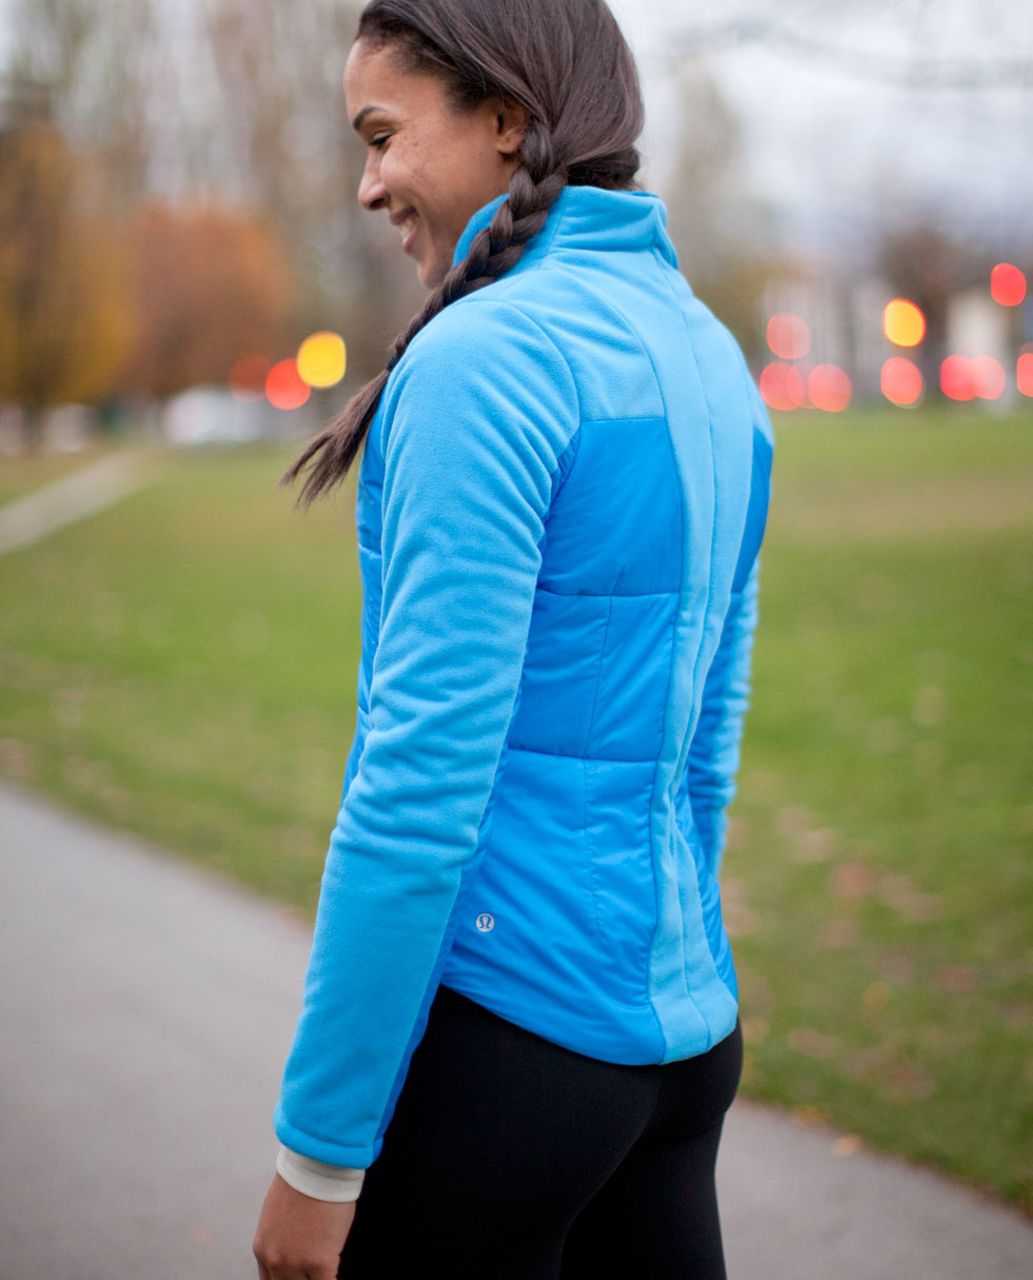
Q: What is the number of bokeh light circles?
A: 12